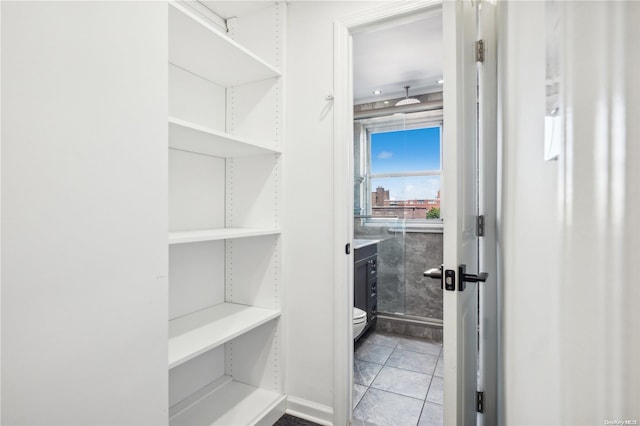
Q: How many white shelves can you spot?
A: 5